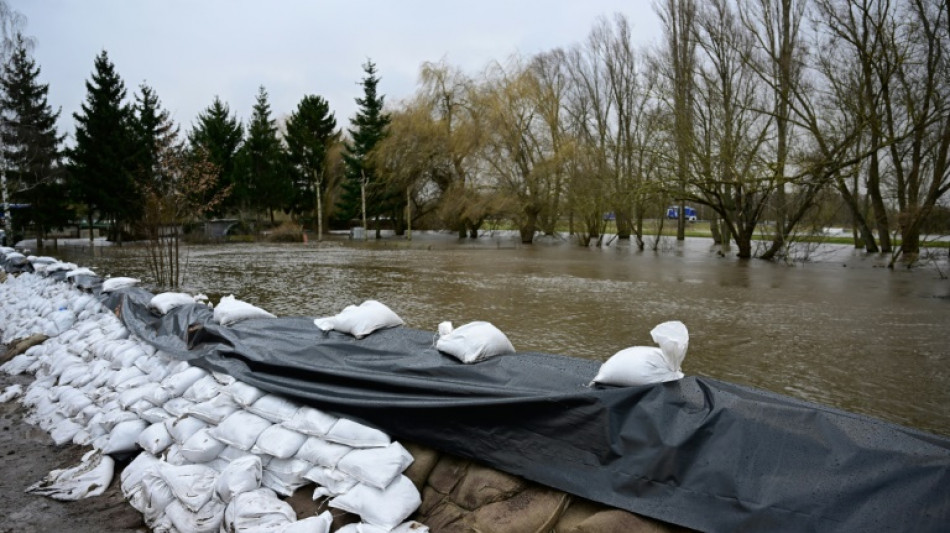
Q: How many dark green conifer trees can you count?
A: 7